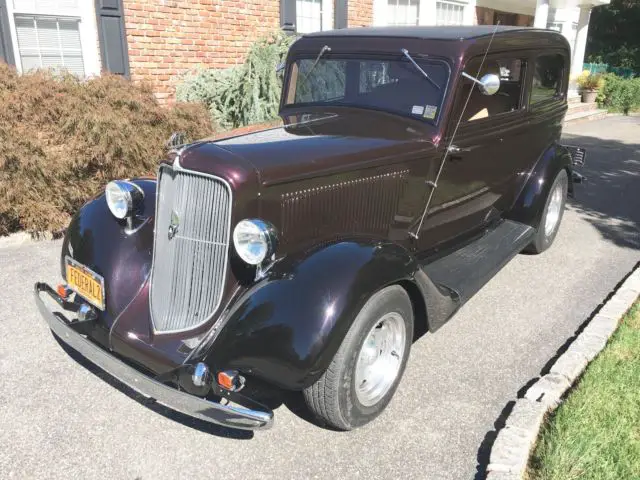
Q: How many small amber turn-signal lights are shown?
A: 2